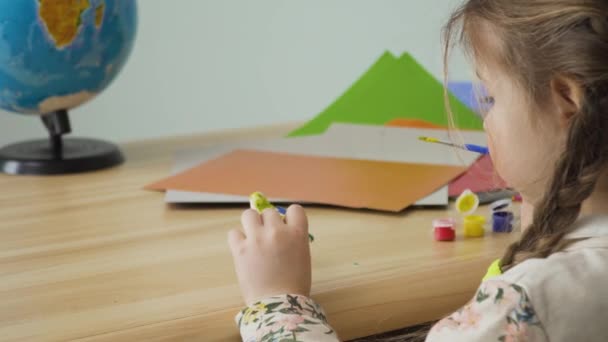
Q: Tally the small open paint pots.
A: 2